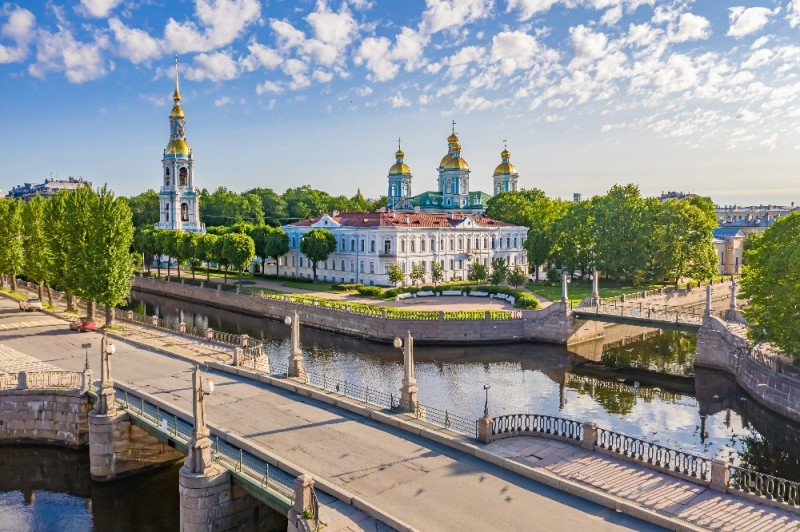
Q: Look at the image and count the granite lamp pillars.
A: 8